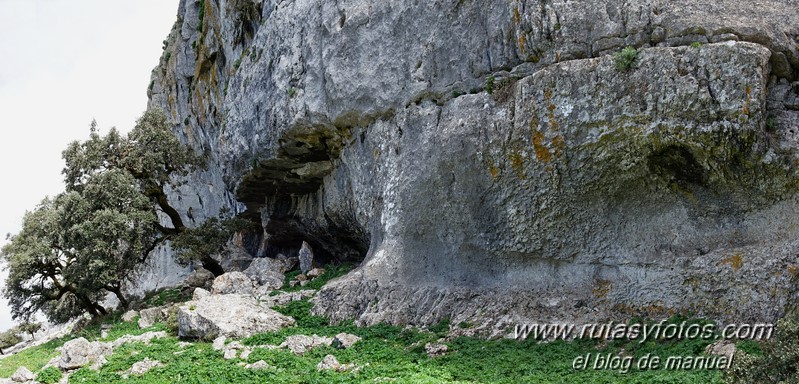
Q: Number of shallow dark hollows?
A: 1